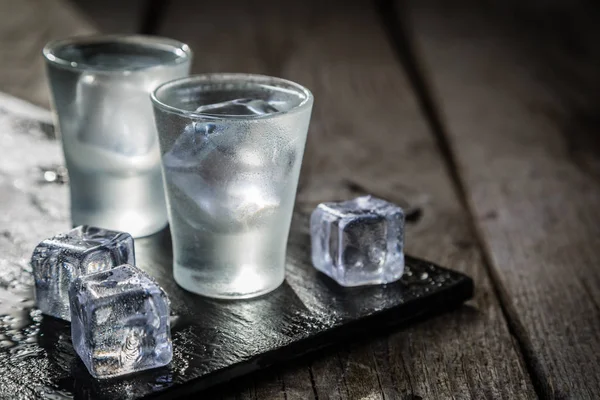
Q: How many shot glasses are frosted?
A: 2